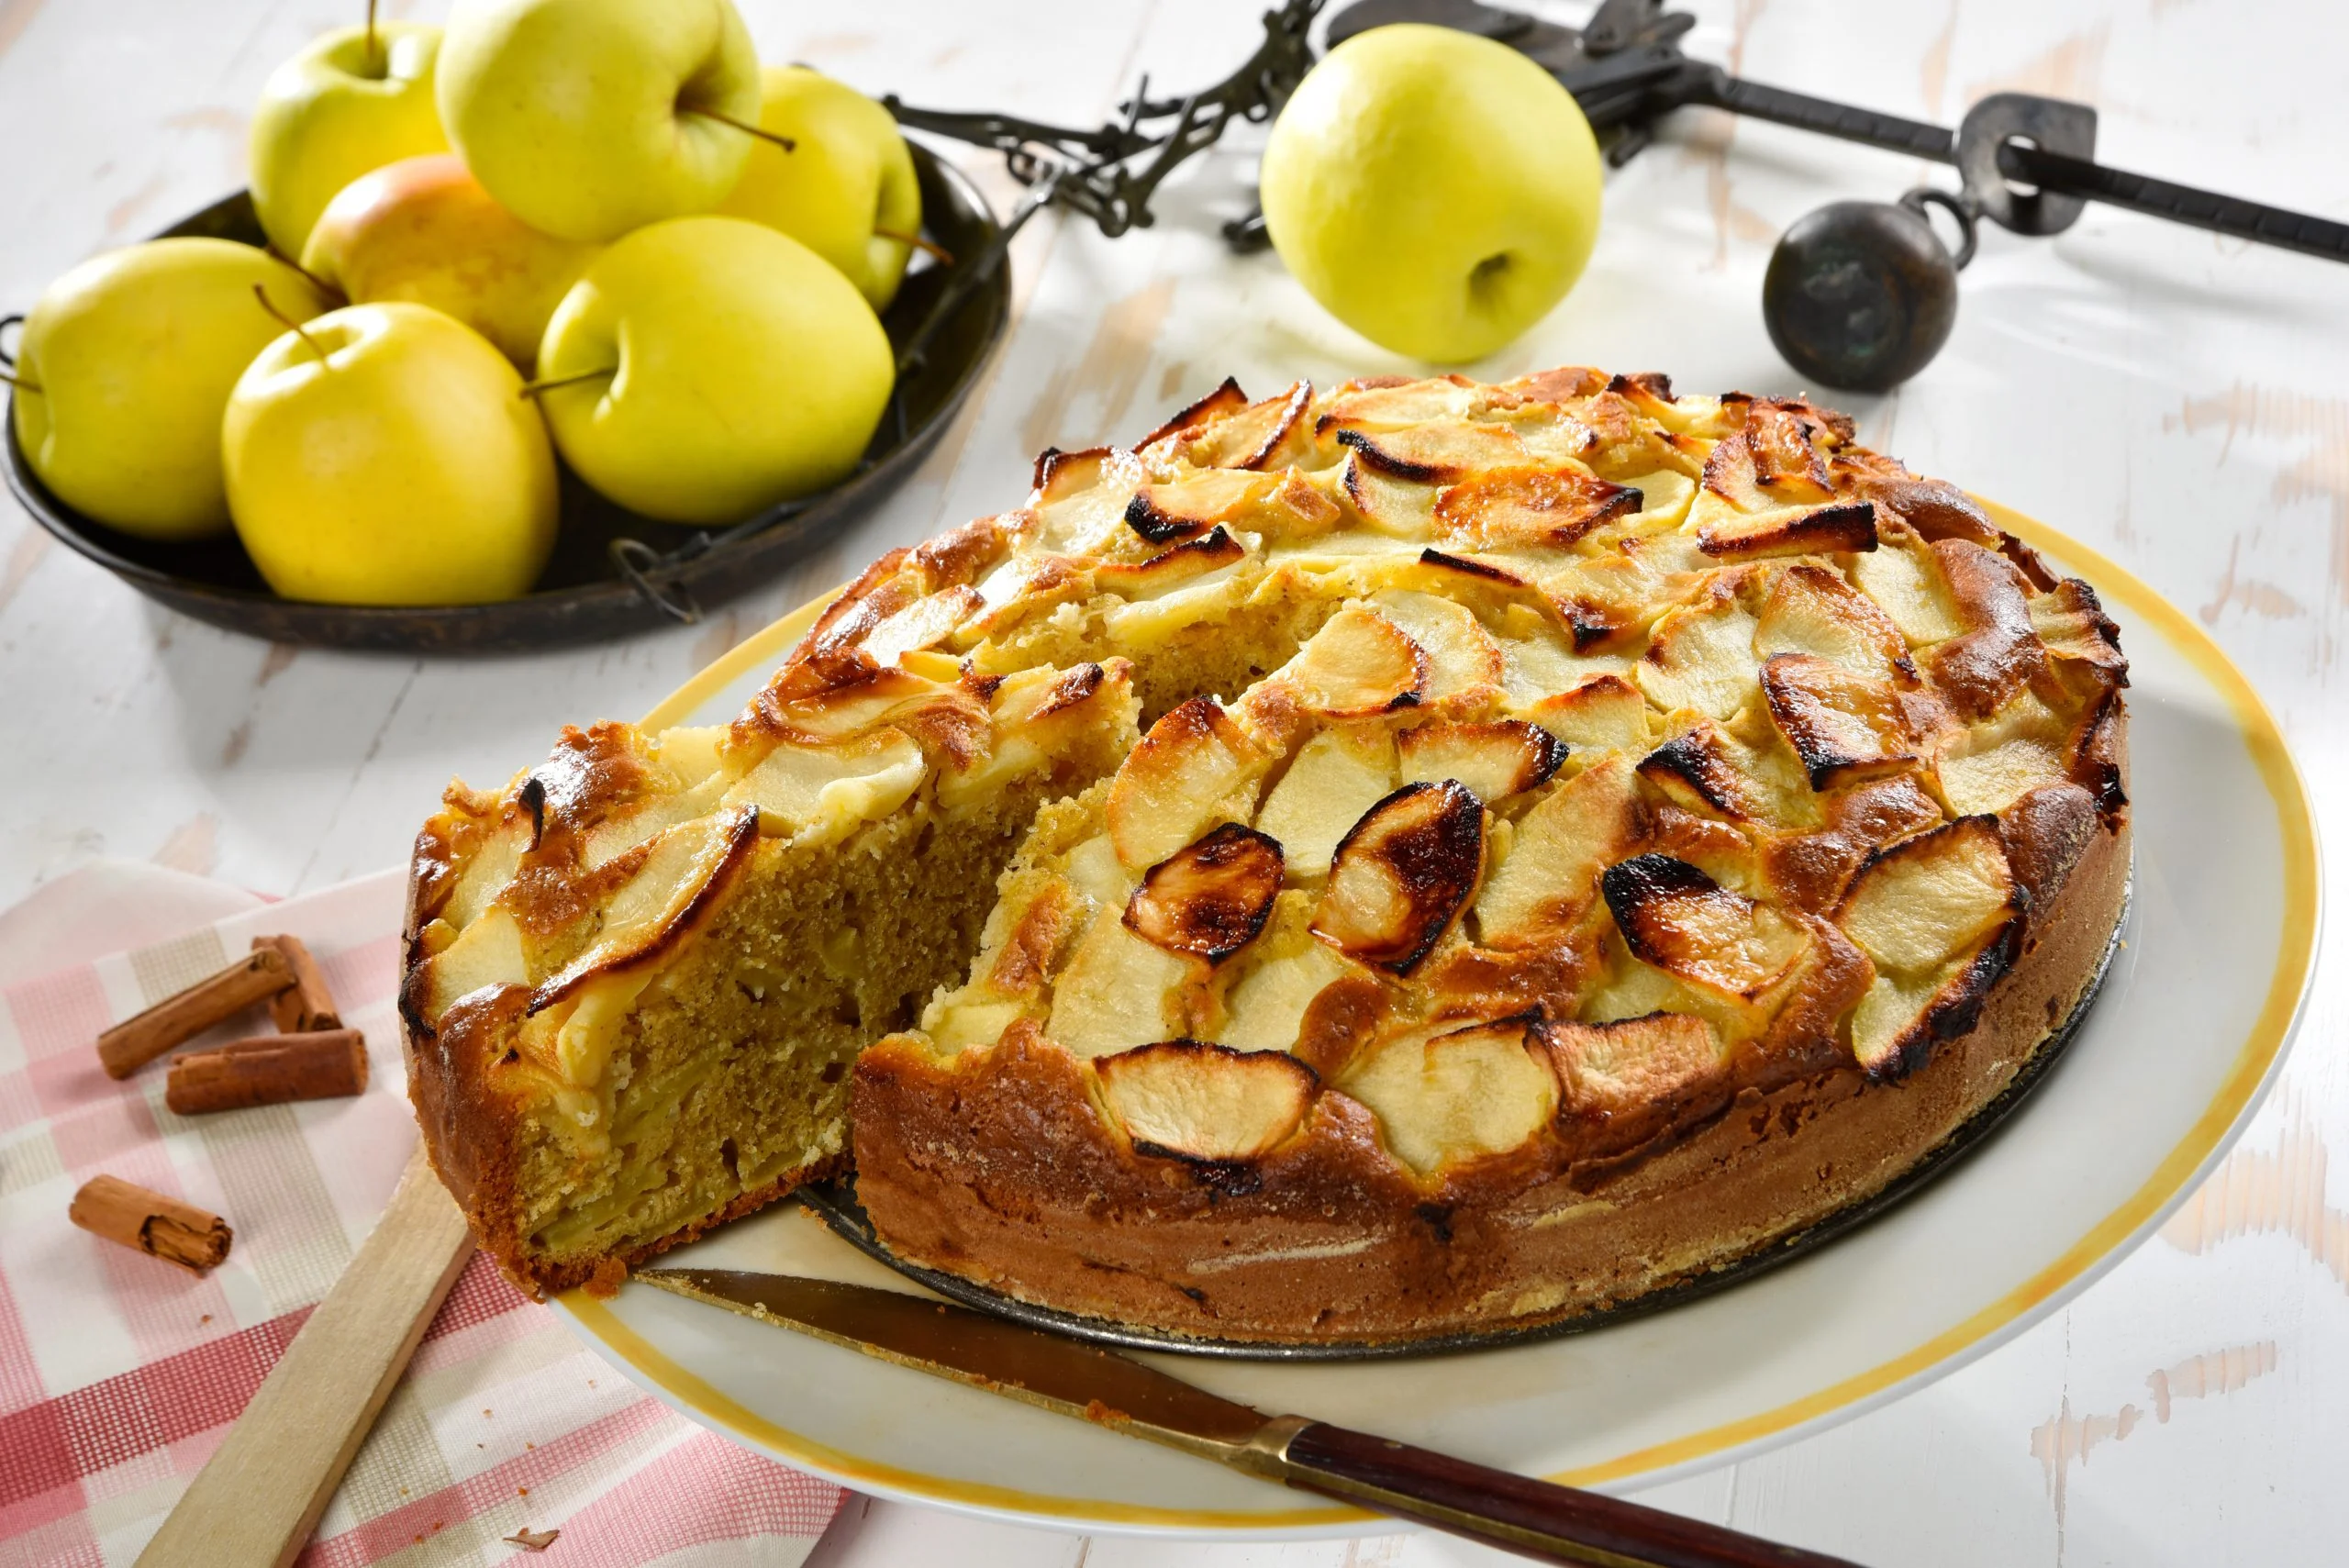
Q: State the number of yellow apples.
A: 8